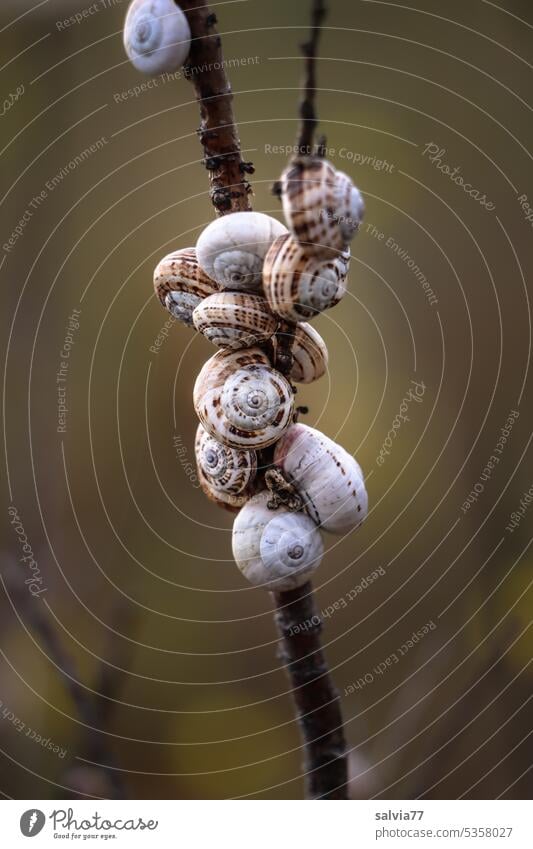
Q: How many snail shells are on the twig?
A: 11